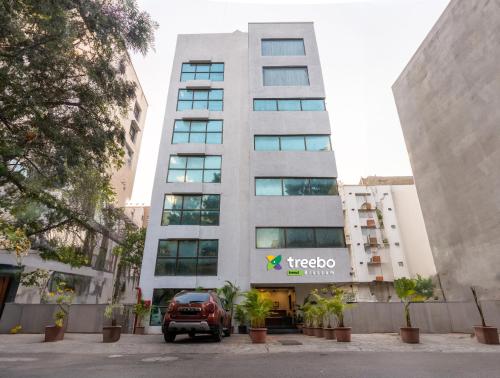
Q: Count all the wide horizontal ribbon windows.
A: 4